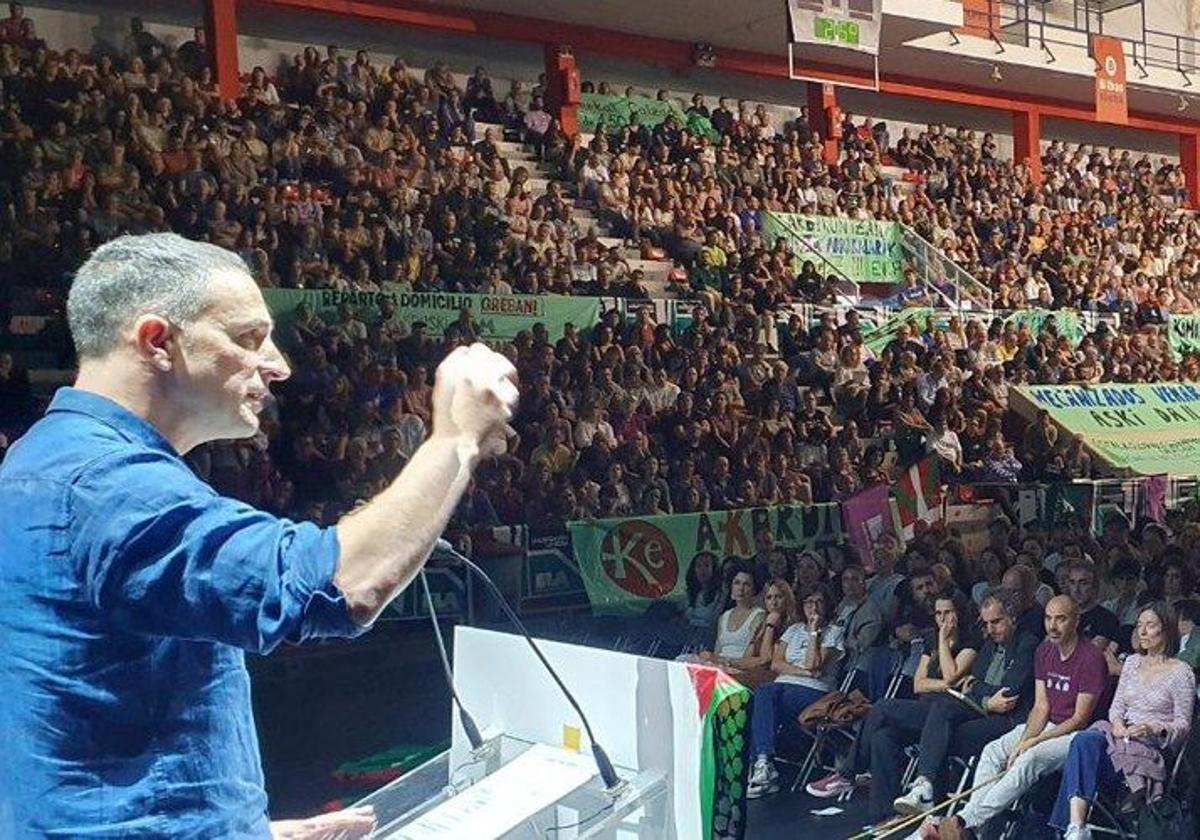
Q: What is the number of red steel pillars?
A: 5